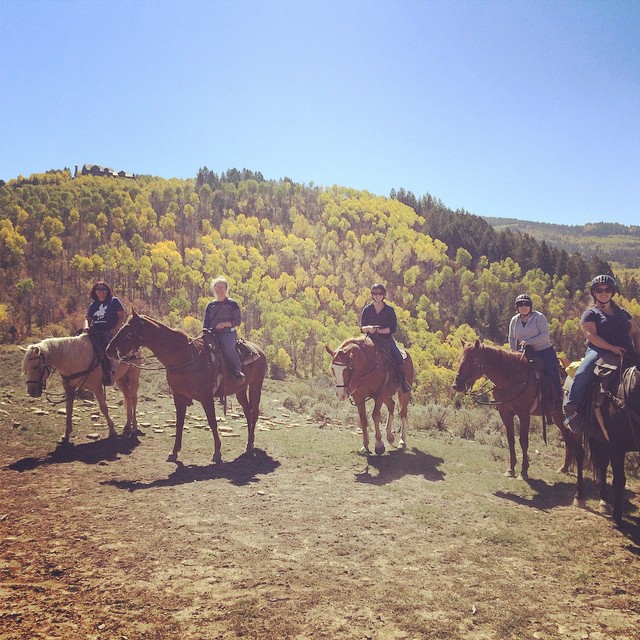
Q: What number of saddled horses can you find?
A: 5